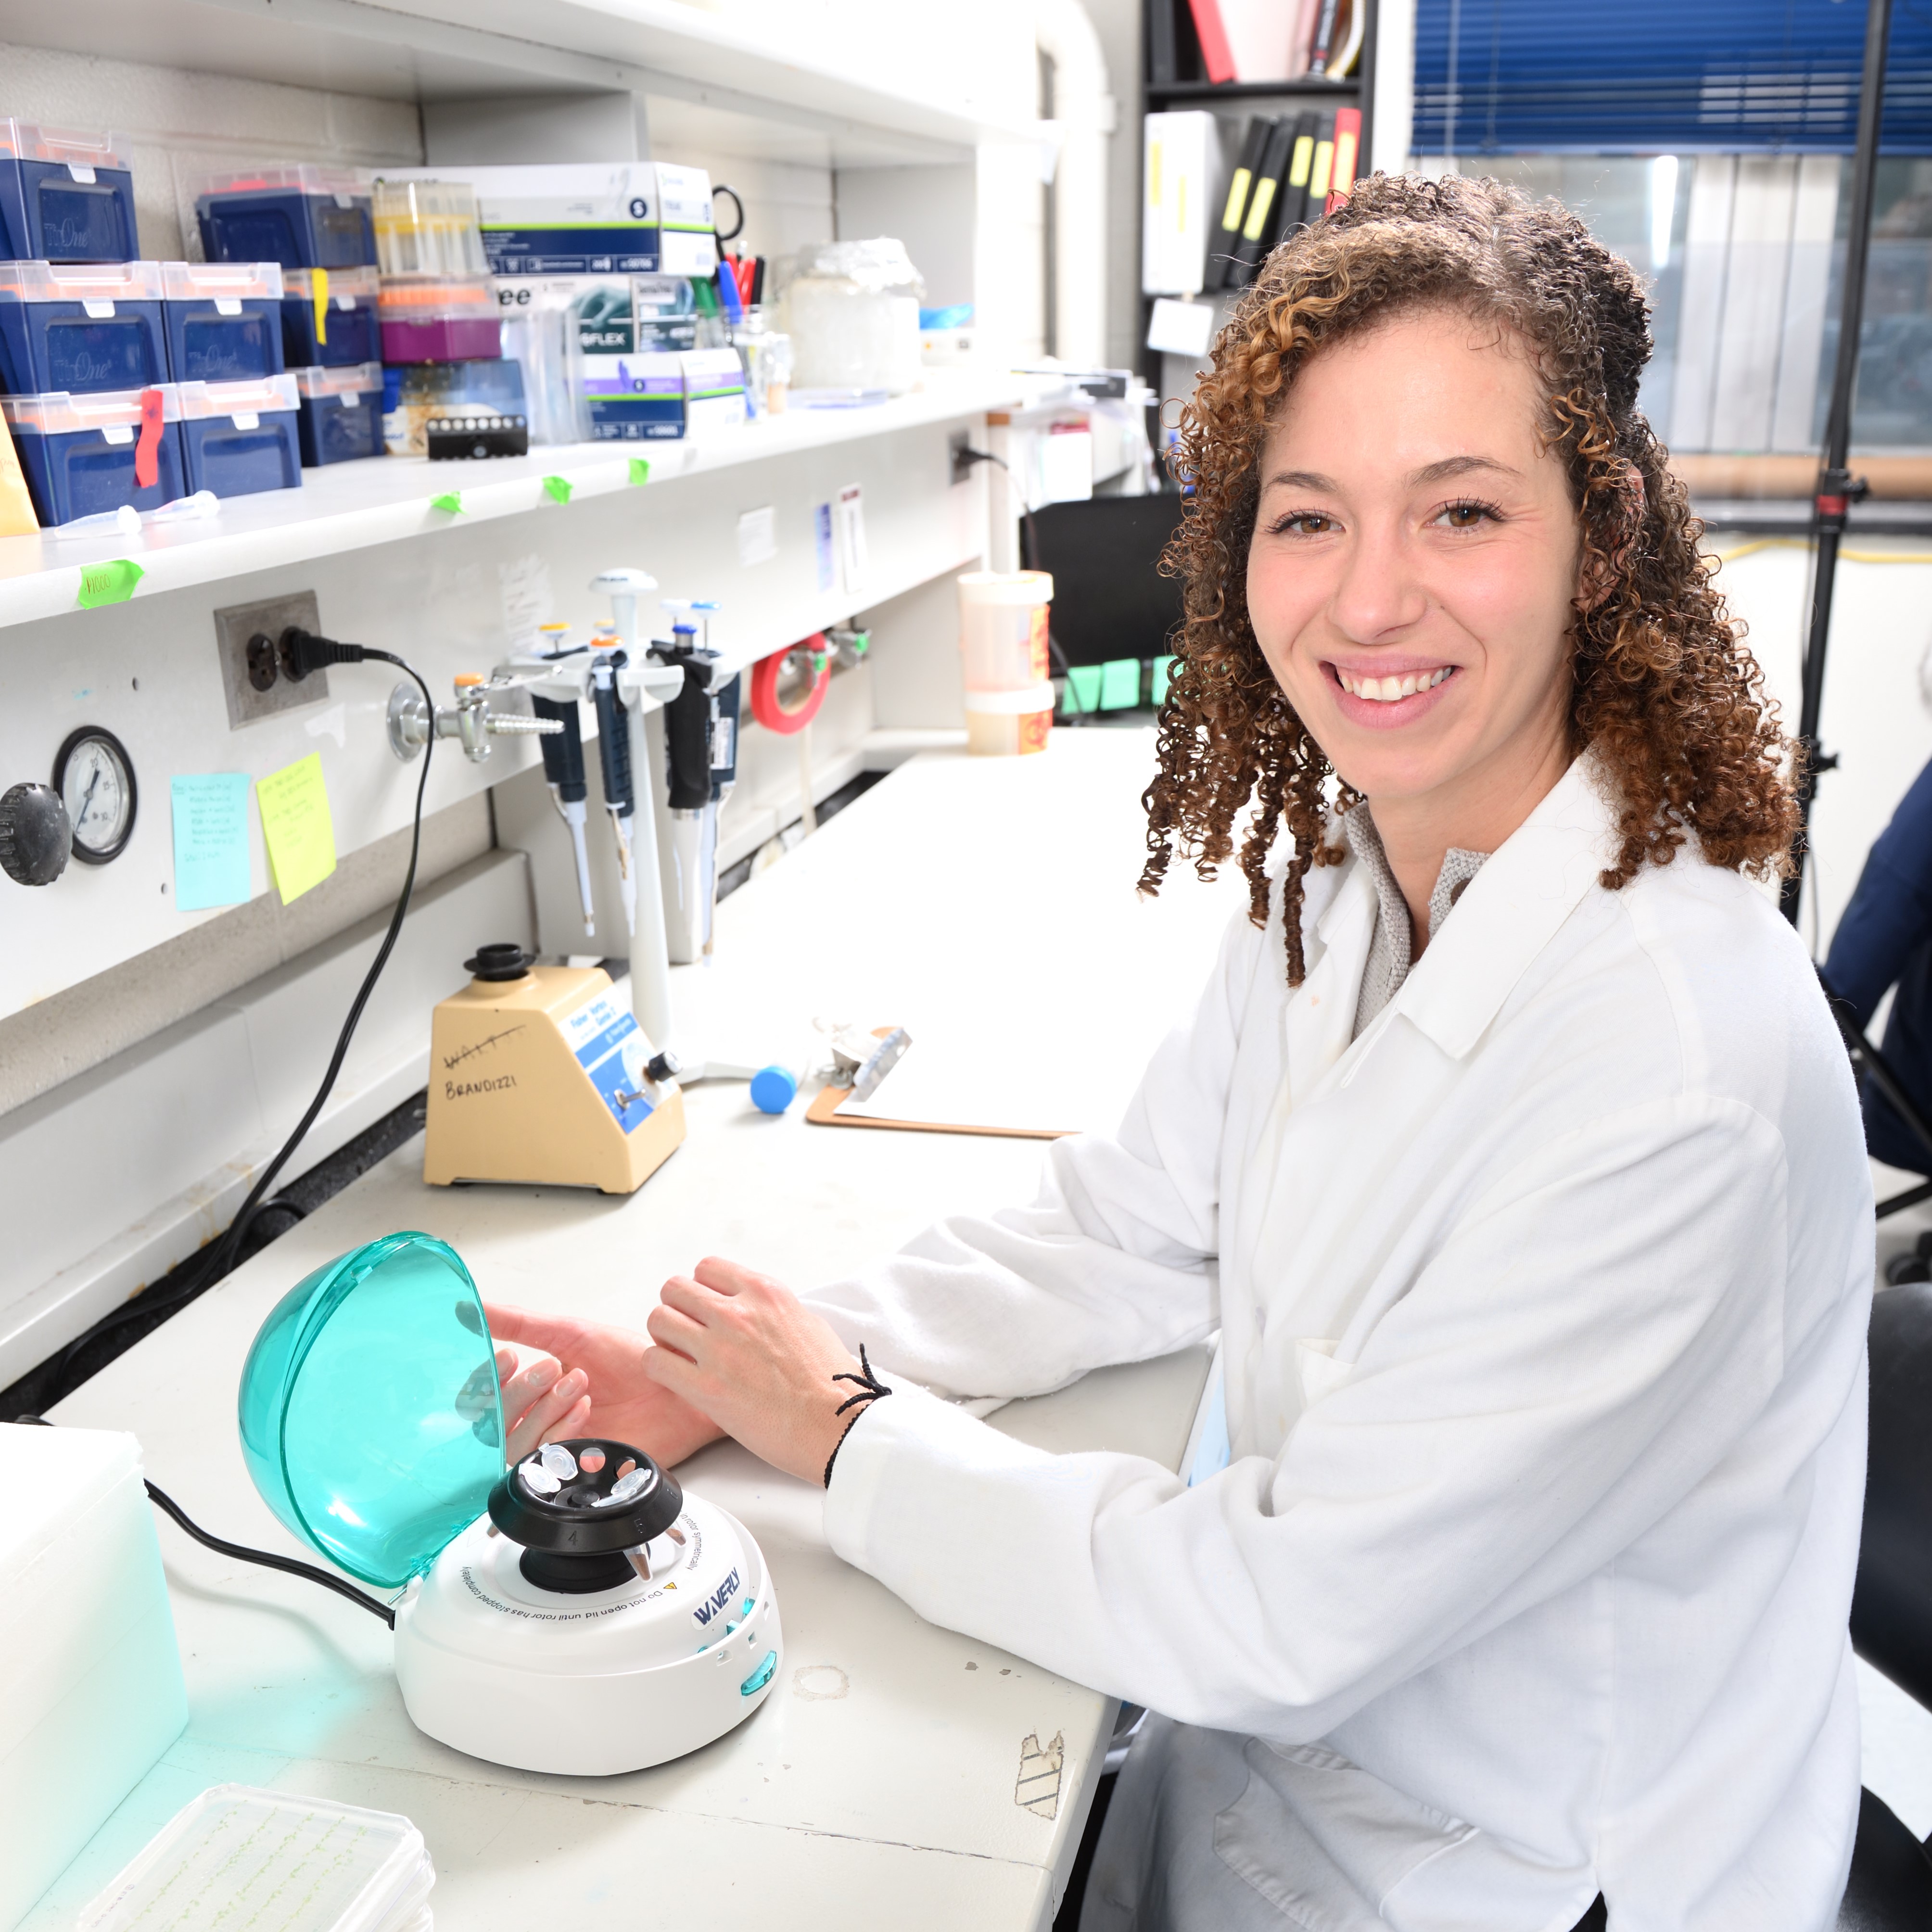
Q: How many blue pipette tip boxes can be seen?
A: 8